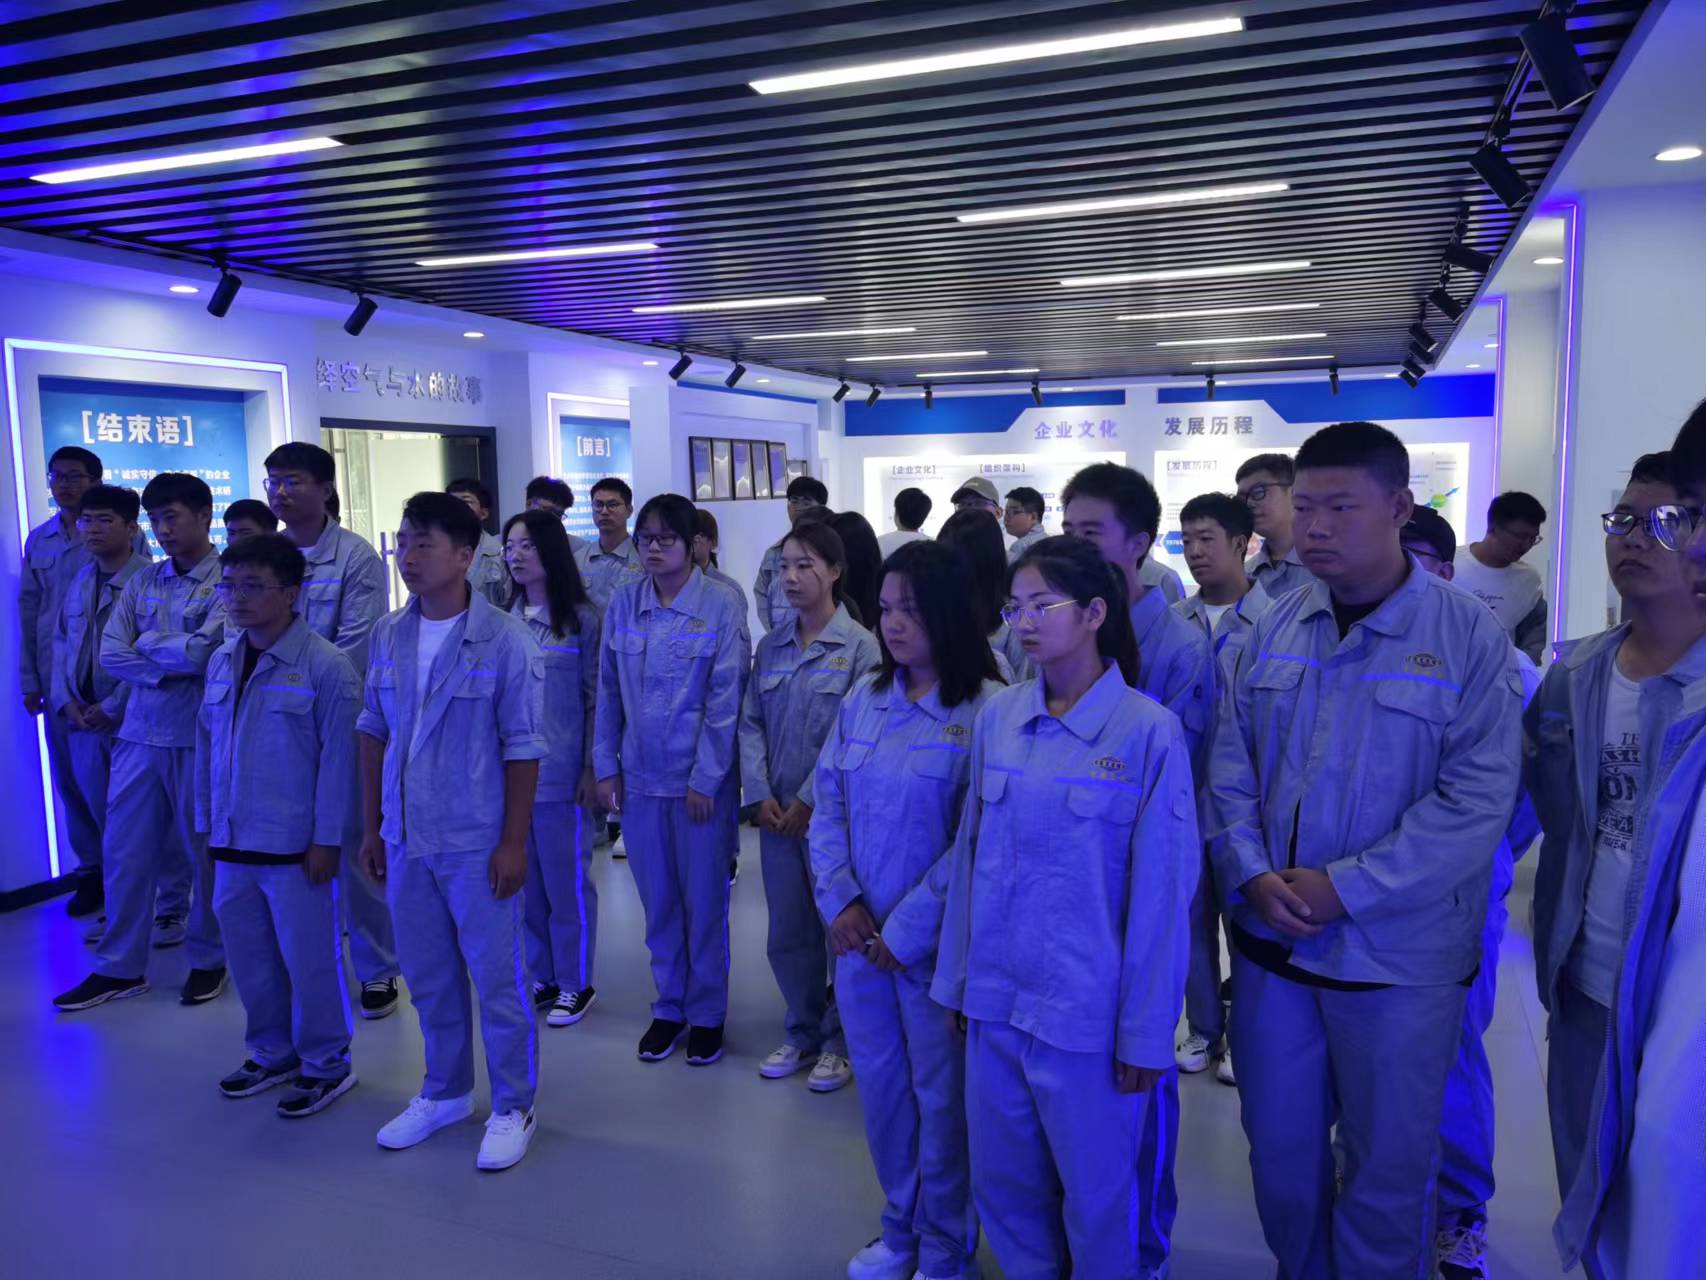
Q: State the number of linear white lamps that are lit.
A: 12